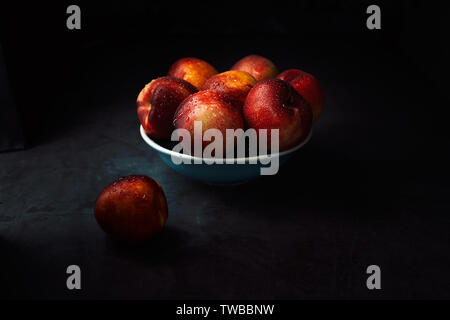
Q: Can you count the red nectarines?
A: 8